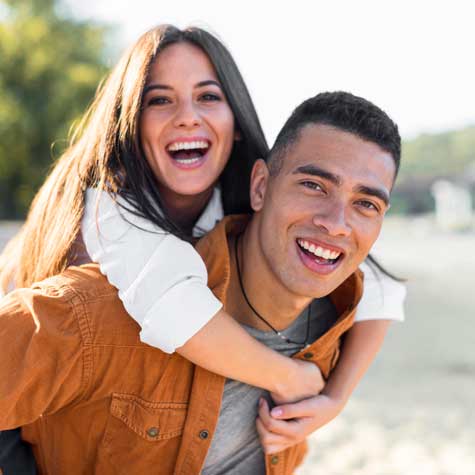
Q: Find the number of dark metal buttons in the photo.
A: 4